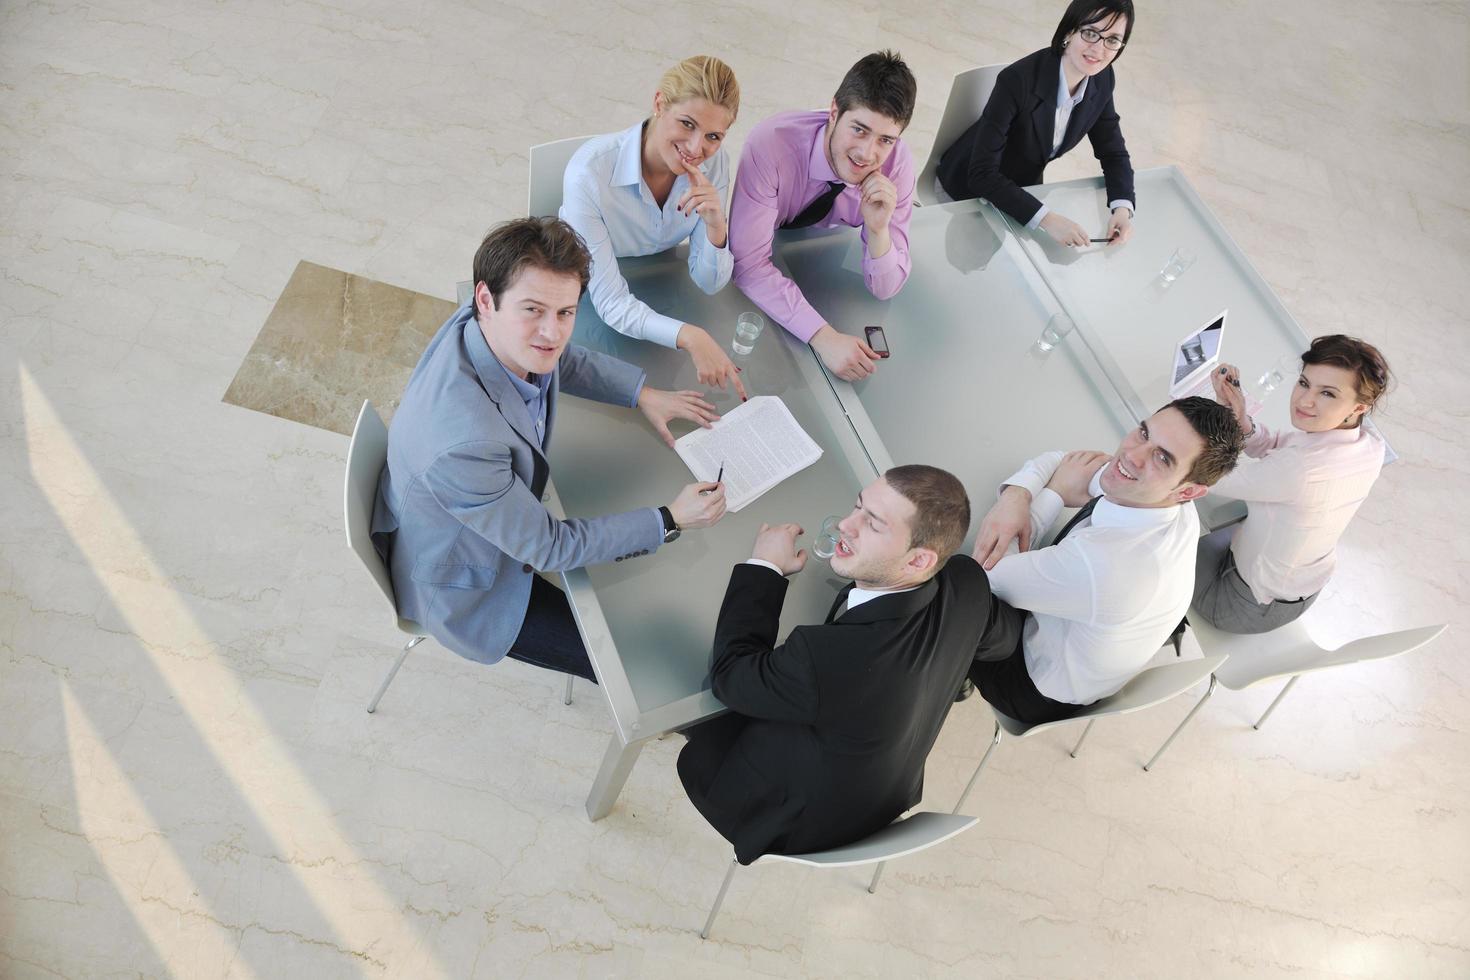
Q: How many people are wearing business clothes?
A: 7